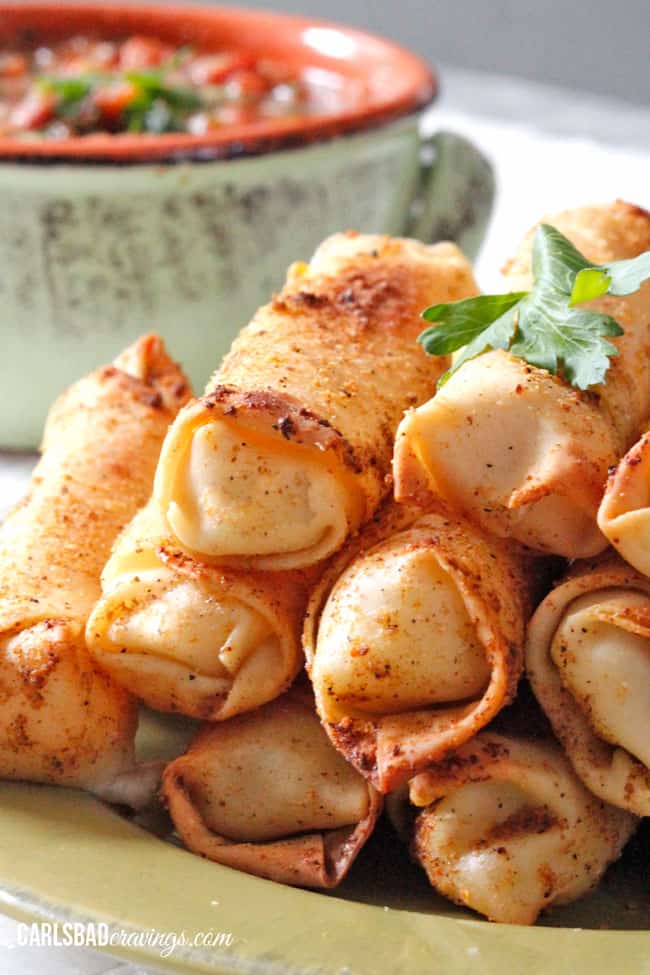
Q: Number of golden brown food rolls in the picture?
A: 9